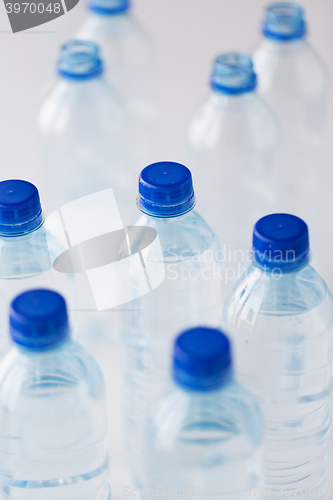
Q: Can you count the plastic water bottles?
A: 9